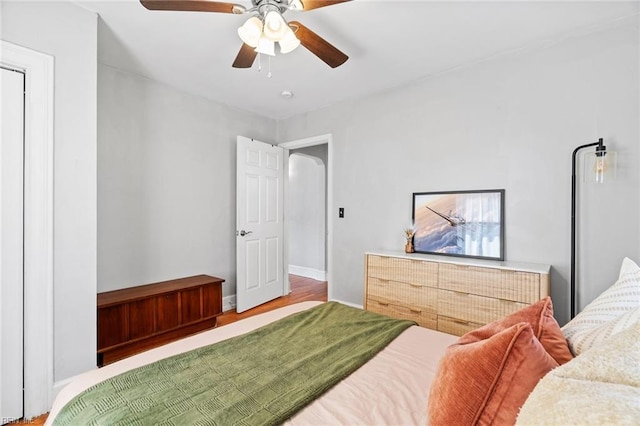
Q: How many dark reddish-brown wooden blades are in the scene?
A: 4